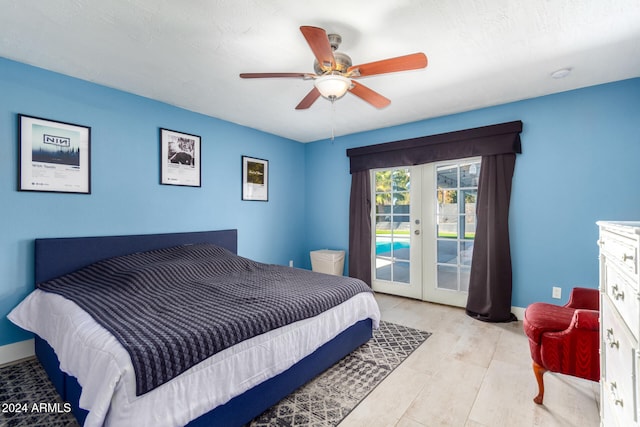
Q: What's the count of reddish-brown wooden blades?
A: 5